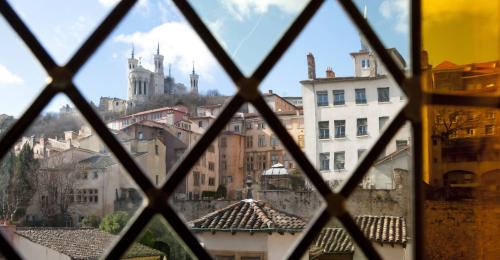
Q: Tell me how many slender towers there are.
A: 3